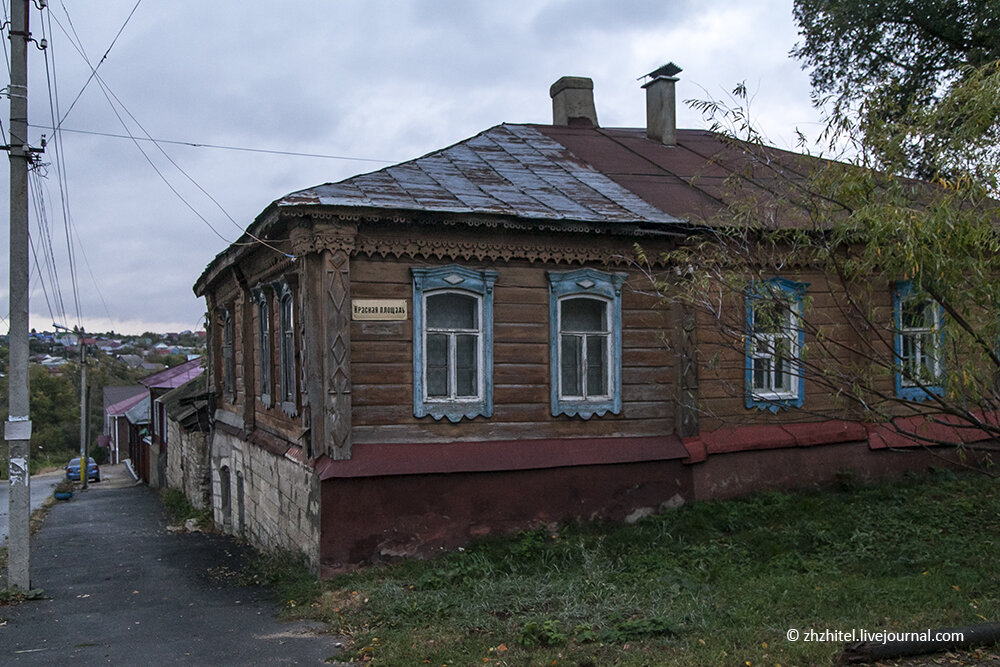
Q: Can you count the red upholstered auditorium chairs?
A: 0